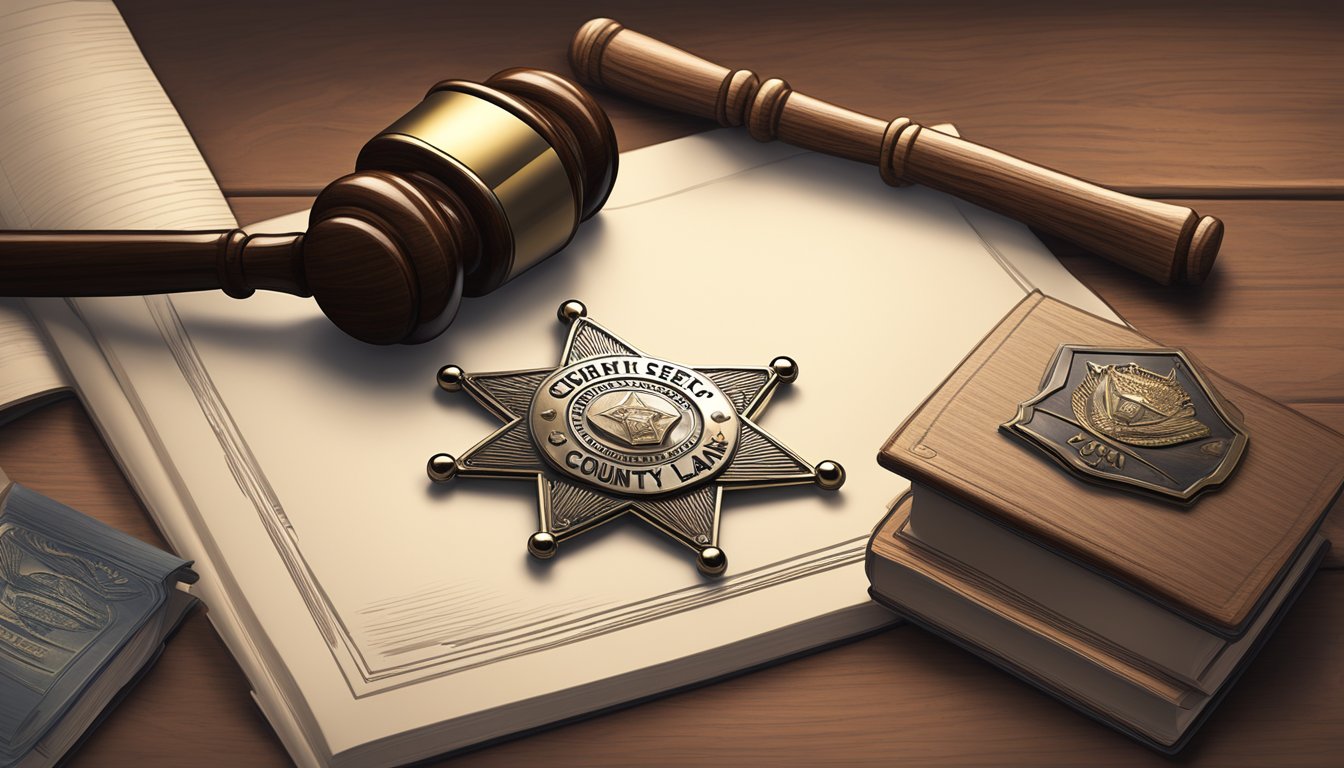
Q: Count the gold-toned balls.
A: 7